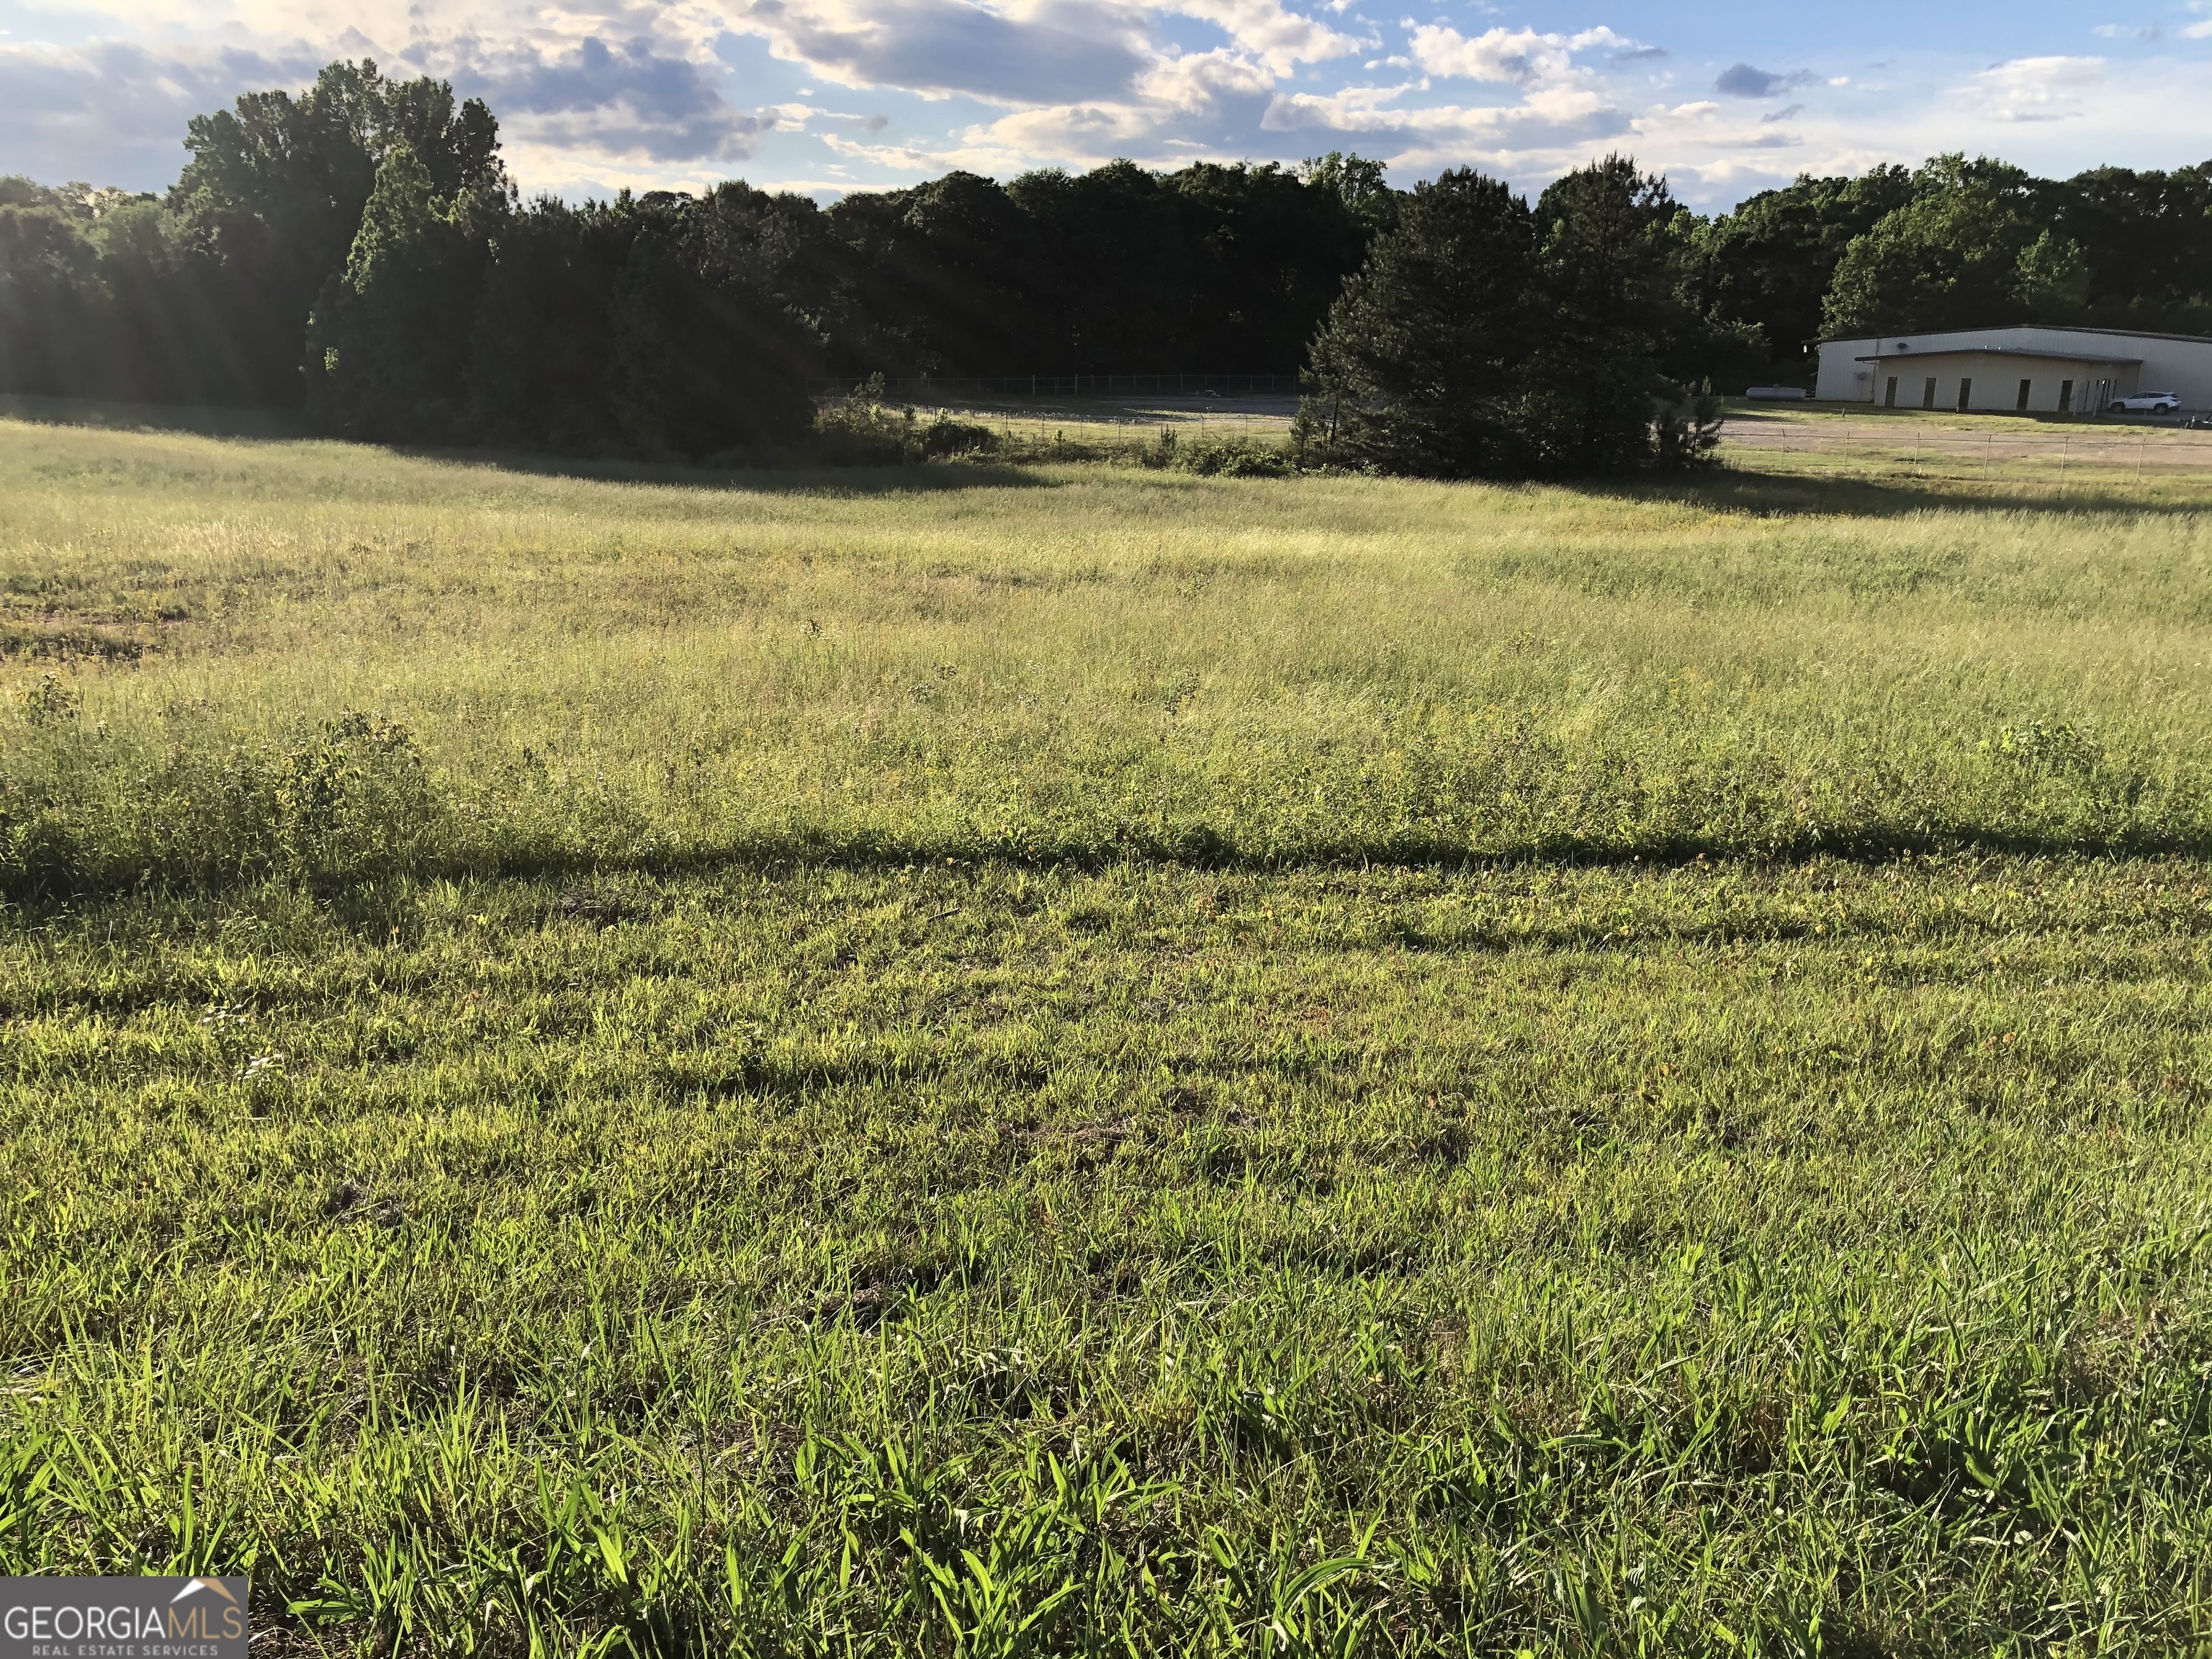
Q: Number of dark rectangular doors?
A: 5